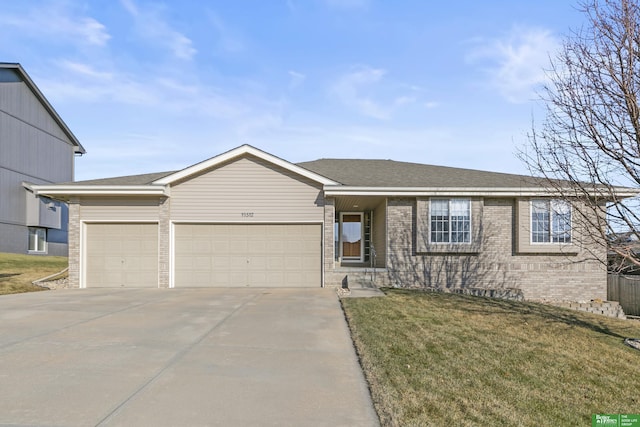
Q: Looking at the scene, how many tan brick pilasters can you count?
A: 3